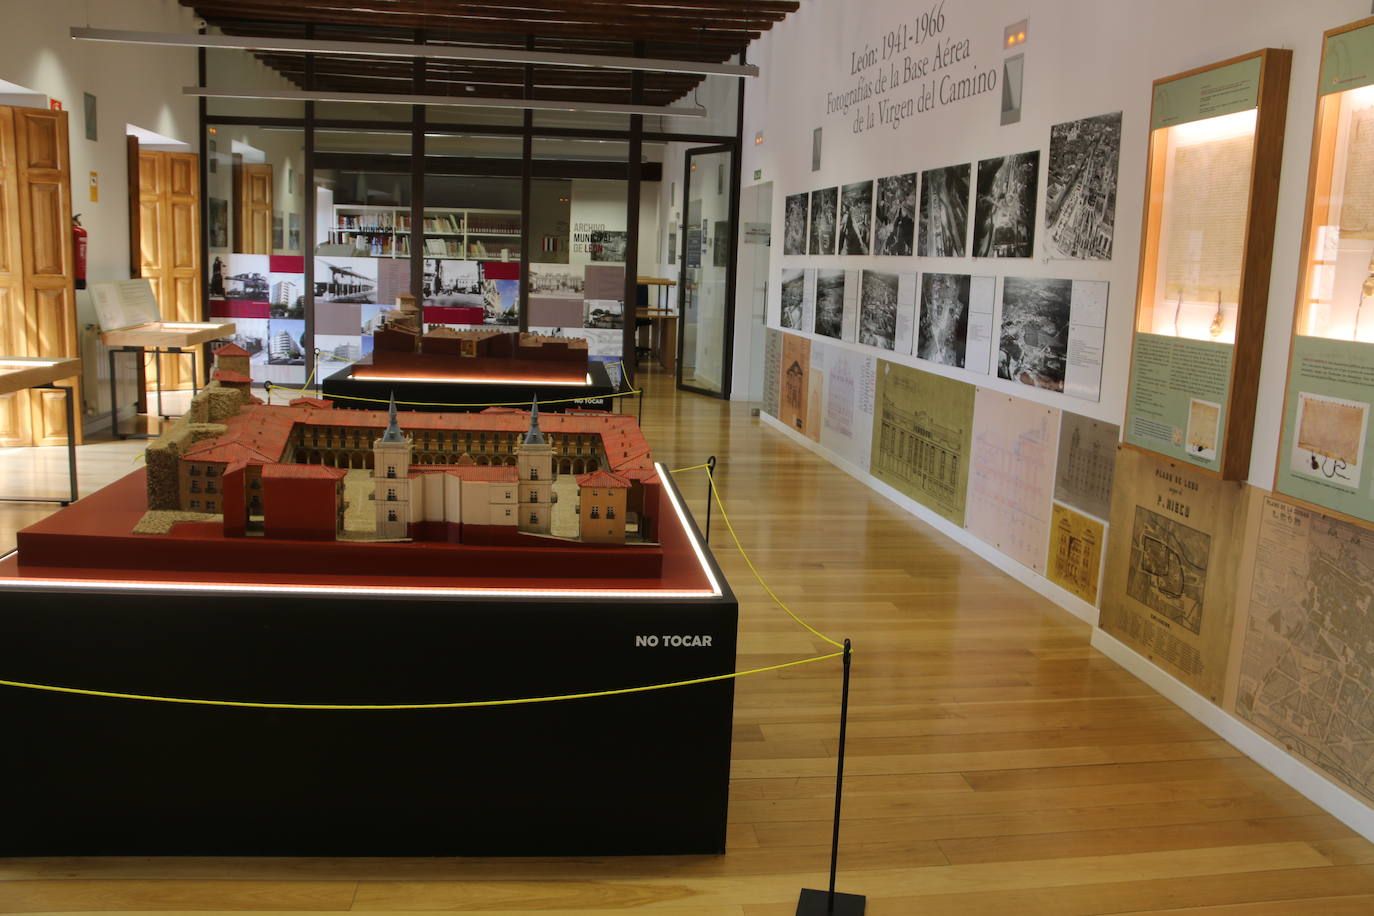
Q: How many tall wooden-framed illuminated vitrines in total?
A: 2